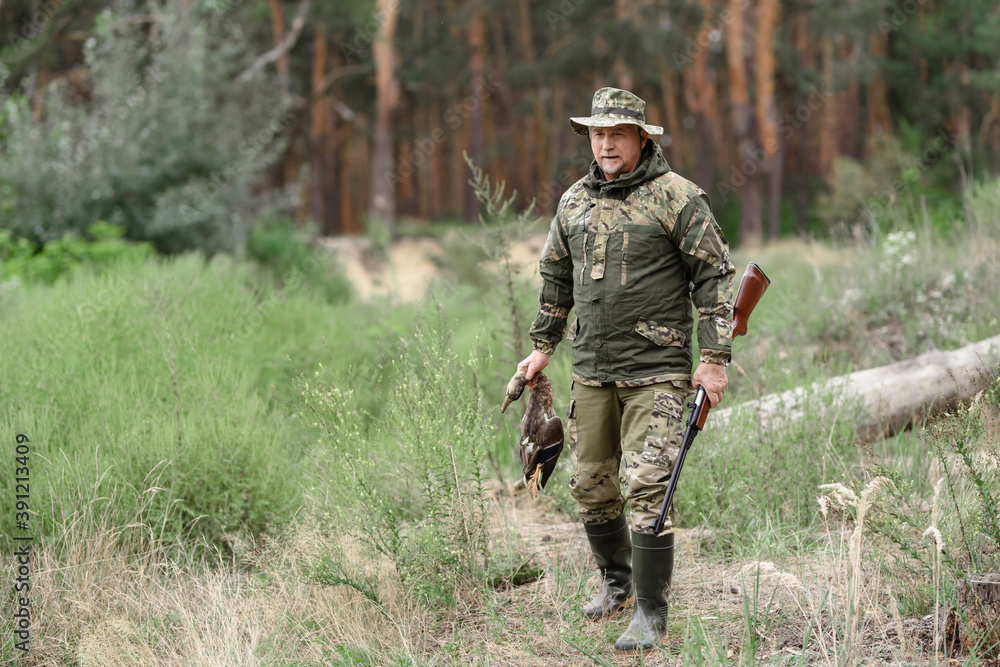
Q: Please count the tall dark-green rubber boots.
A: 2